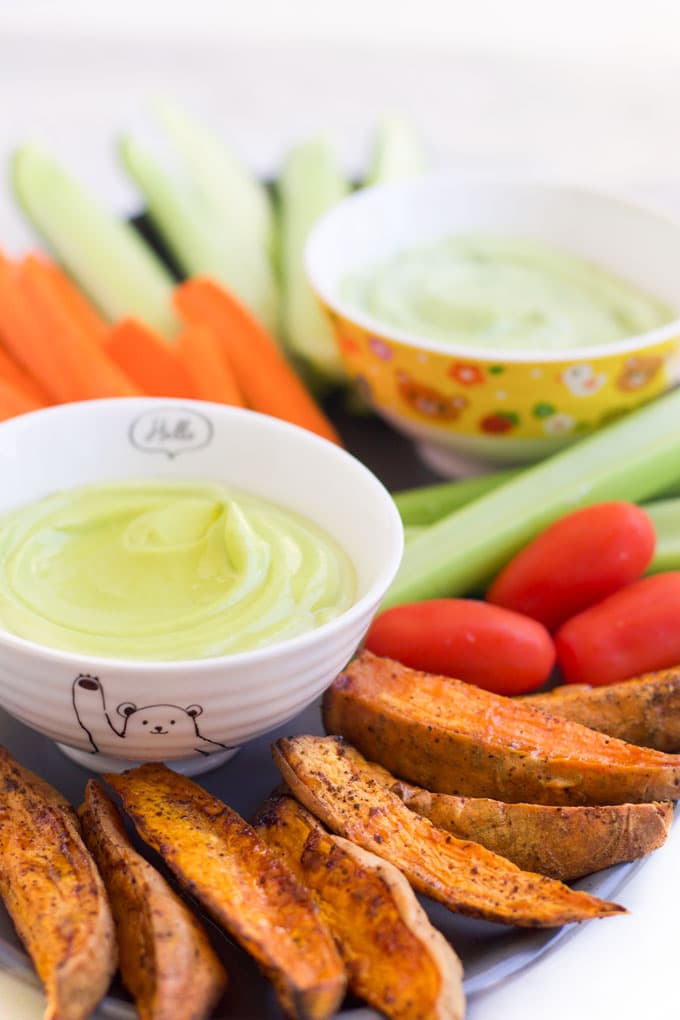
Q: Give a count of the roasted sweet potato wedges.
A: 8